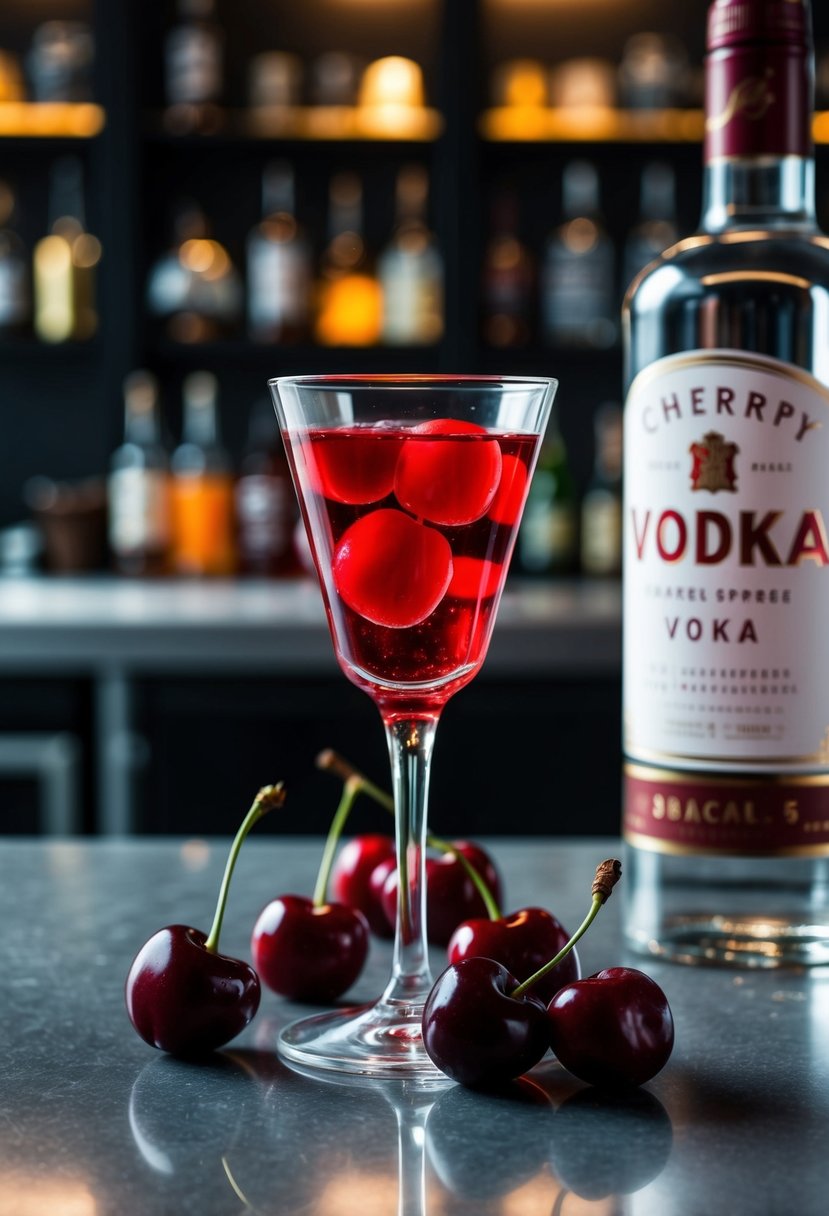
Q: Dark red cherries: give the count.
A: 7